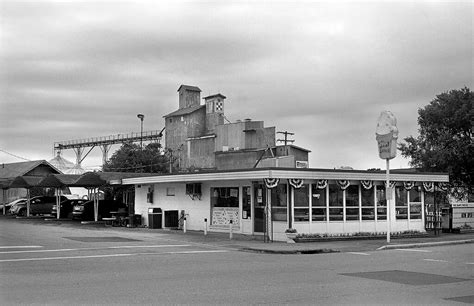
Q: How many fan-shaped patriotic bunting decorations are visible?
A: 9